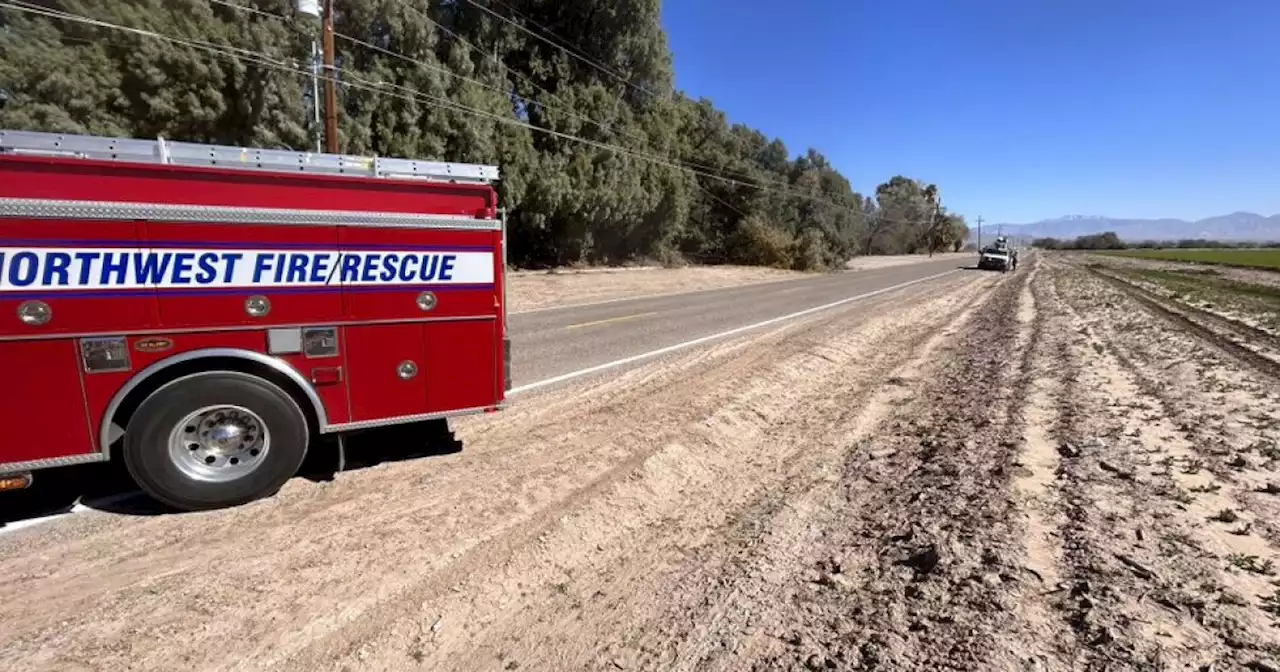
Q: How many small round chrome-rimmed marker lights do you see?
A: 4